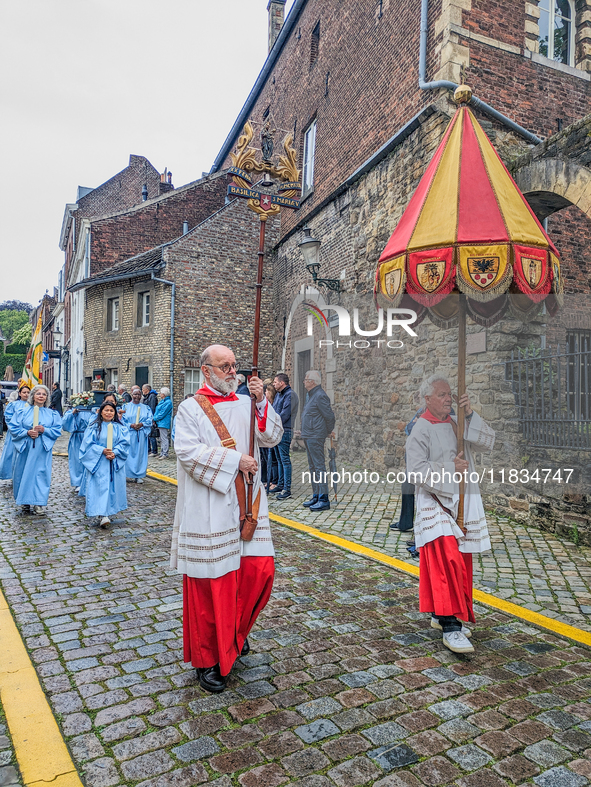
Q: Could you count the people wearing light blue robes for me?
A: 6